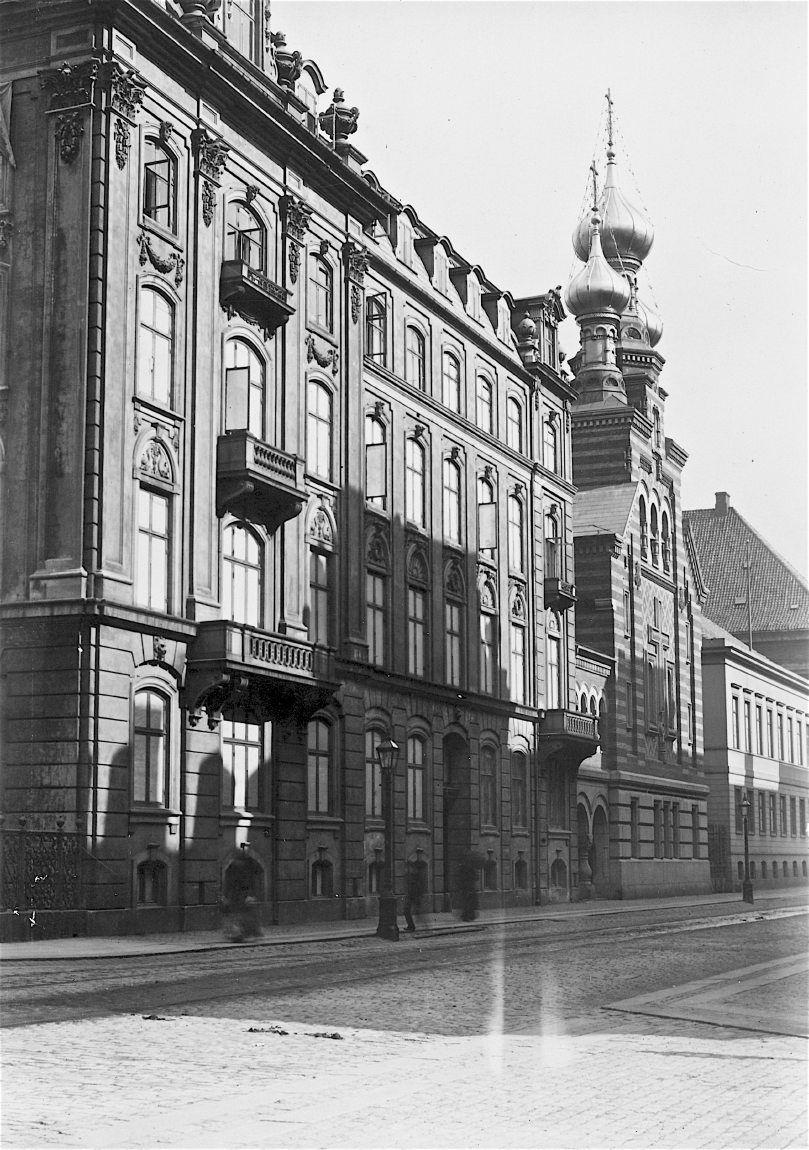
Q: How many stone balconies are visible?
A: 5